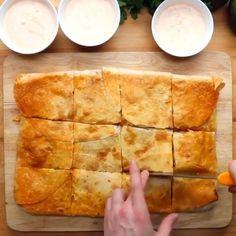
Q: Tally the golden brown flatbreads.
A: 12